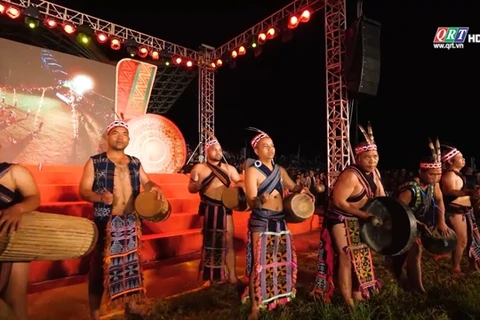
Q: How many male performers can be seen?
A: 7